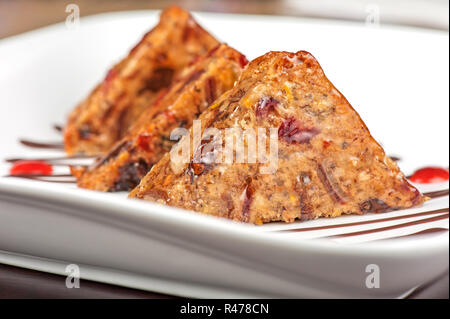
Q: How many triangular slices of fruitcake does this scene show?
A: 3